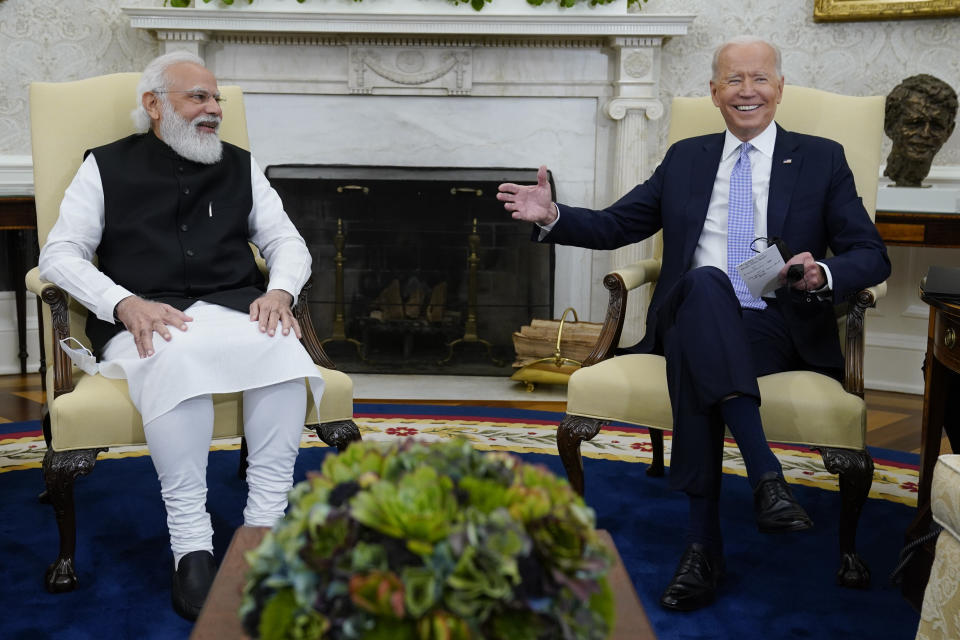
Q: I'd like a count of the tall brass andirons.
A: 2